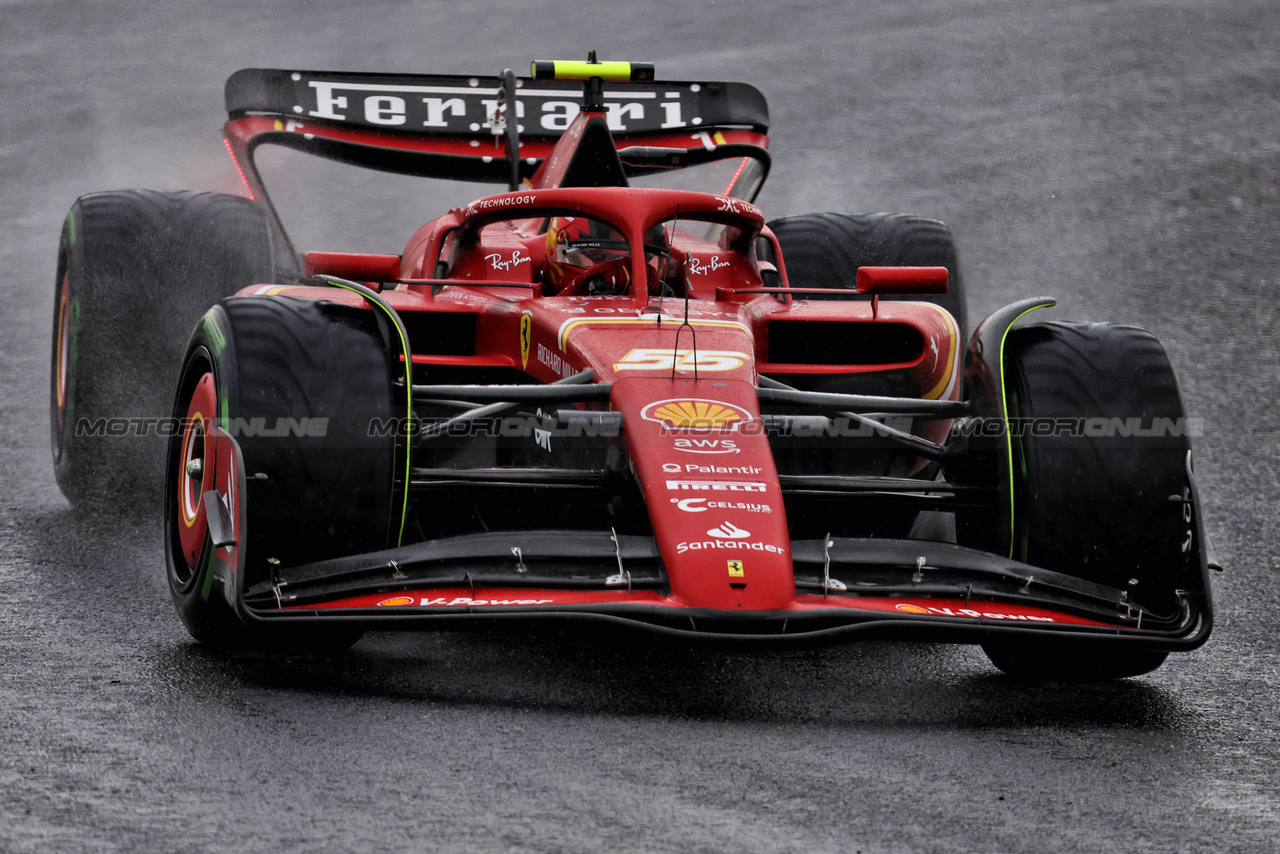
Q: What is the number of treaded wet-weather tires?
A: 4